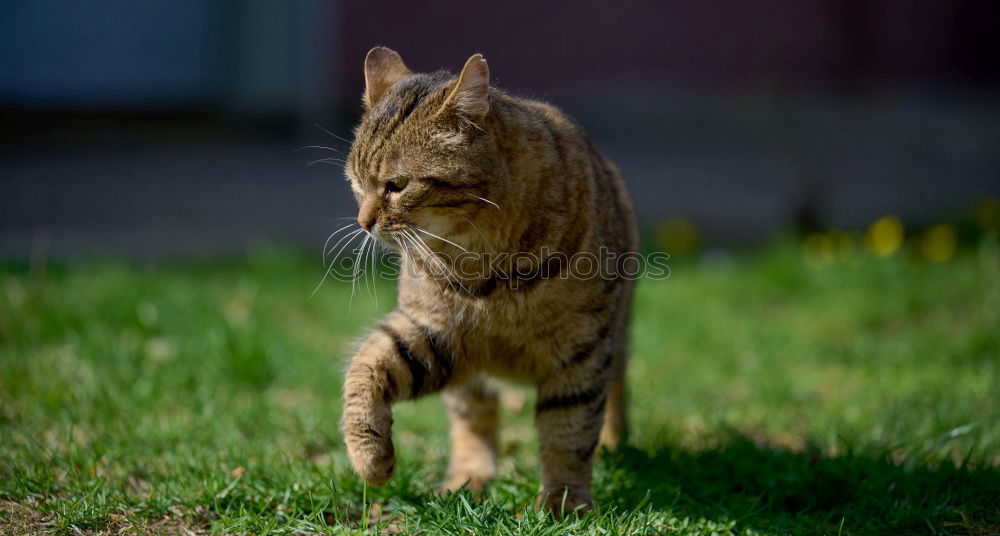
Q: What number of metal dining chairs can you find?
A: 0